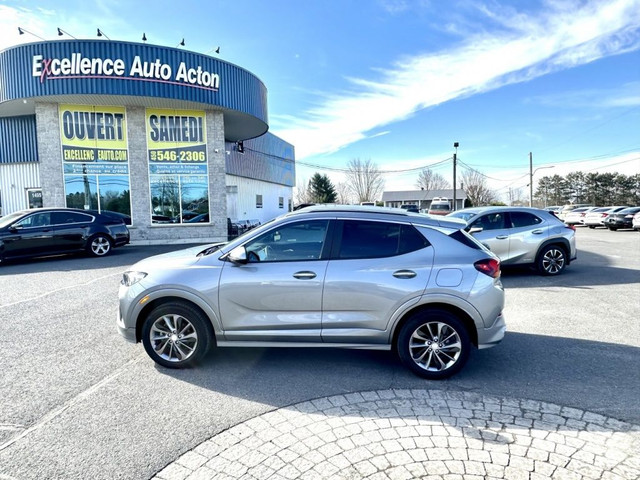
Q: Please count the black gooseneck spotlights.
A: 6